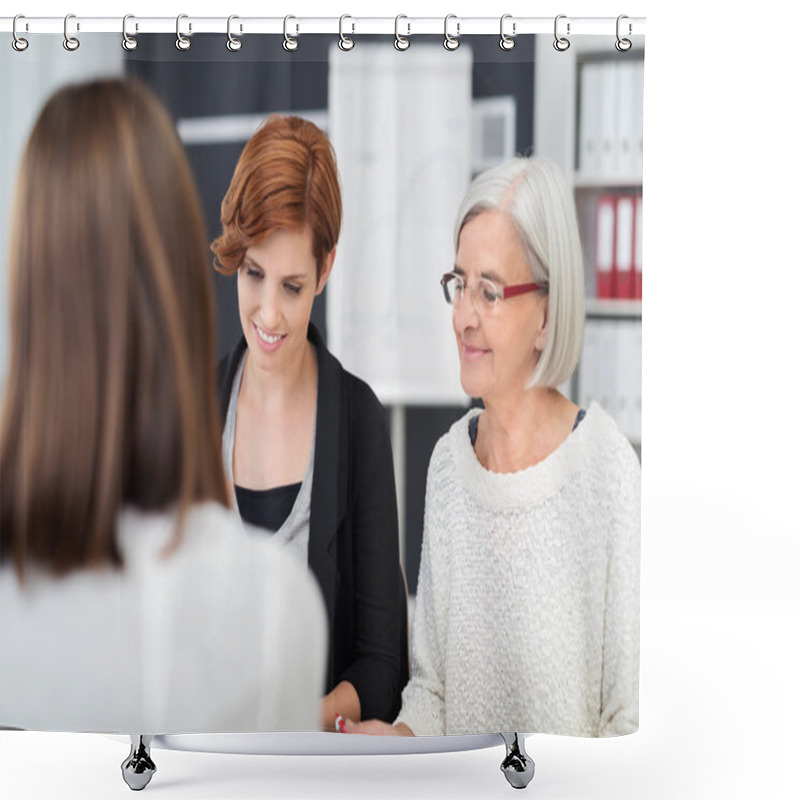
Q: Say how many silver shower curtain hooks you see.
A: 12